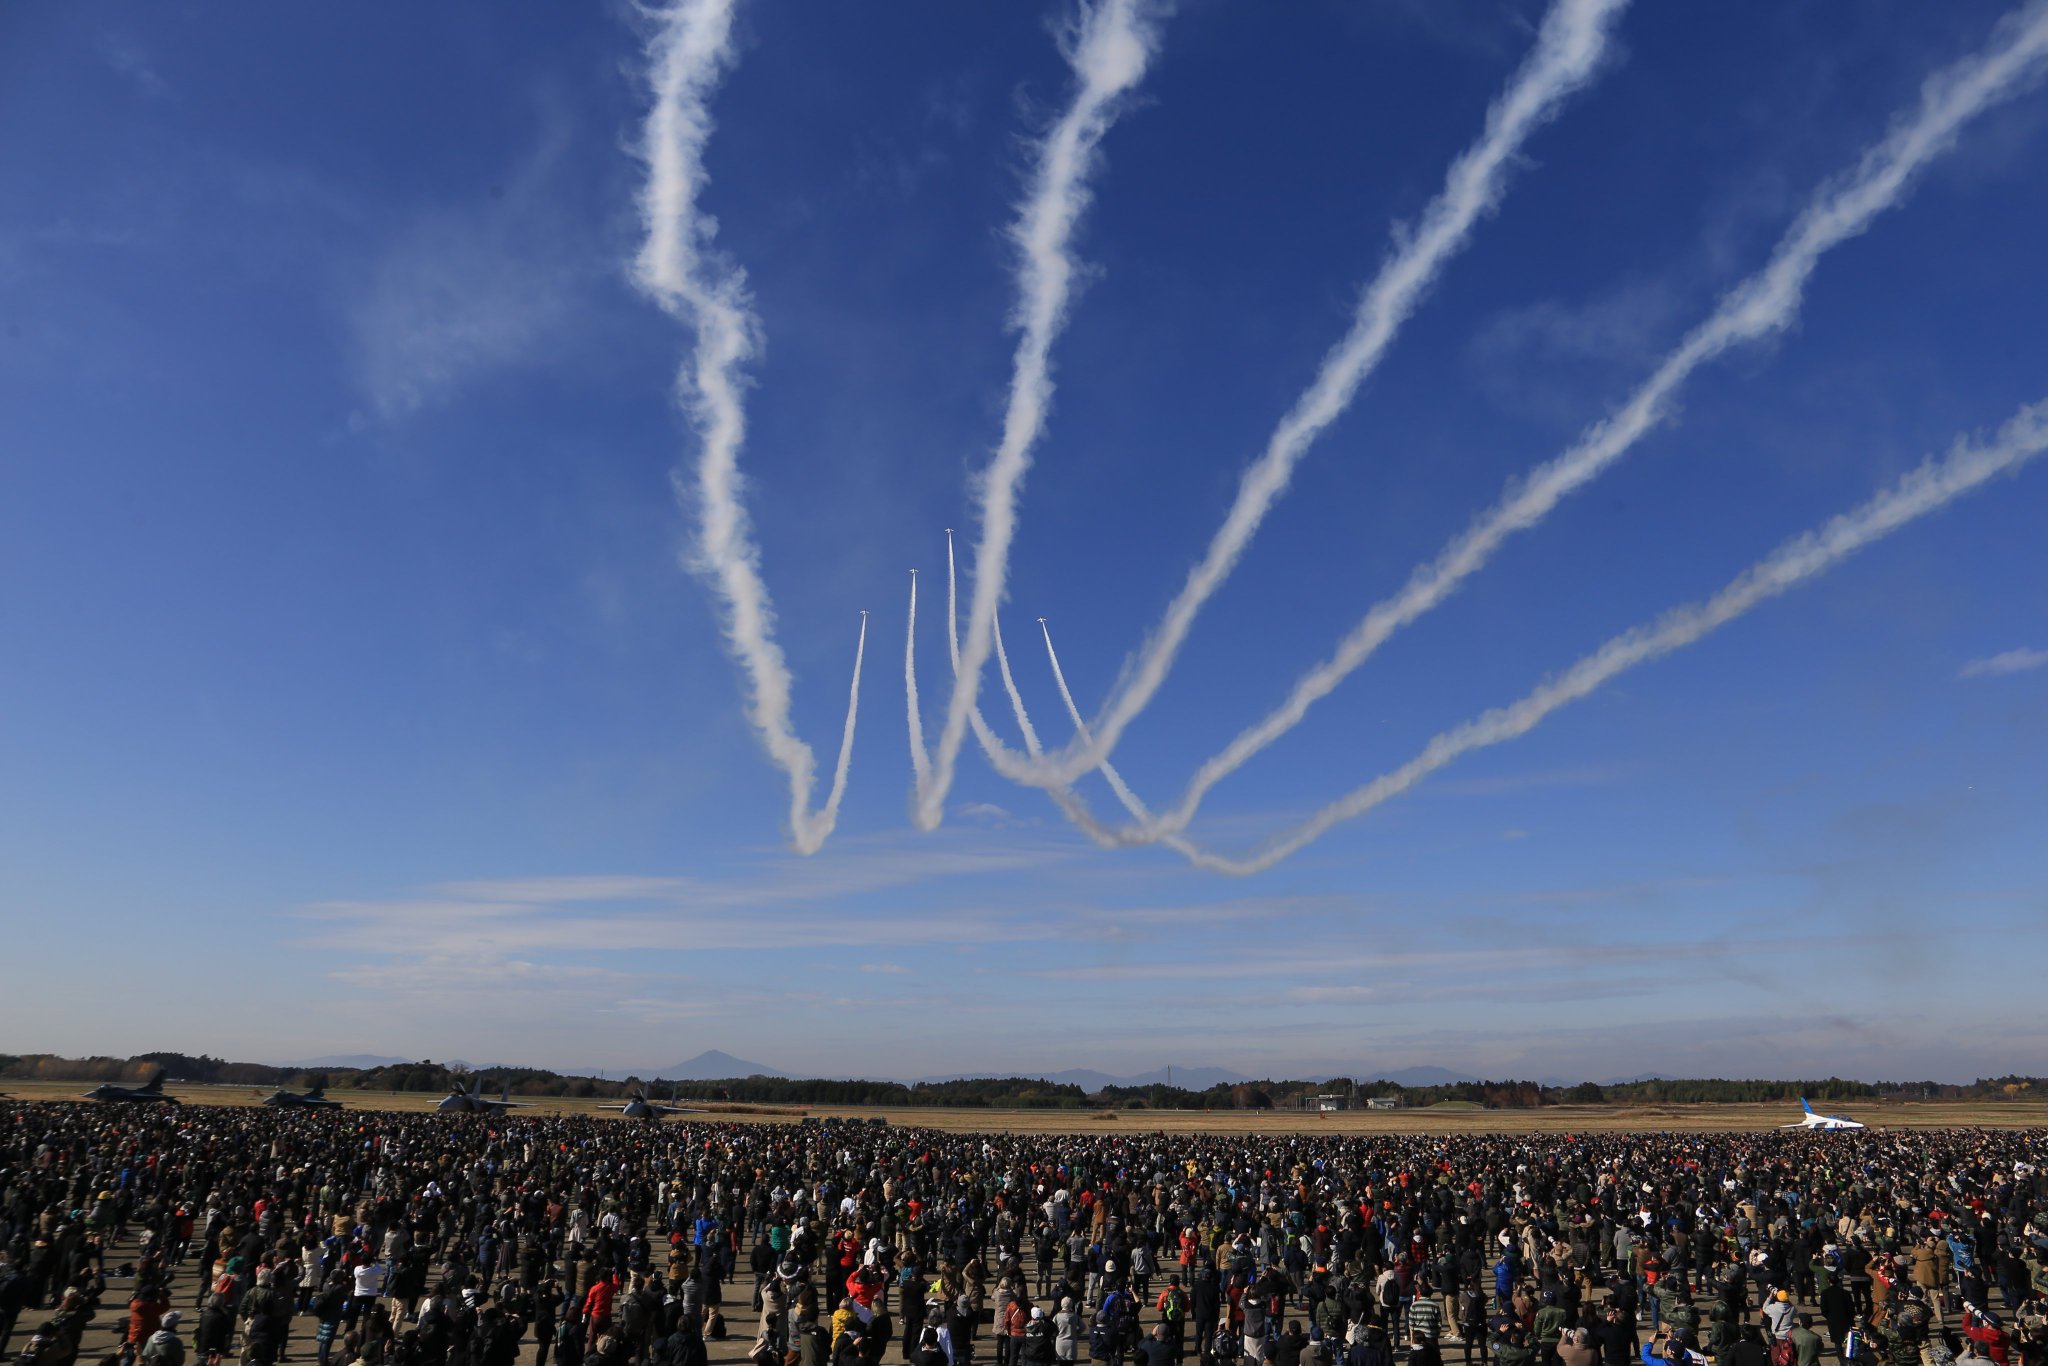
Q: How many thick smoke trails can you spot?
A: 5